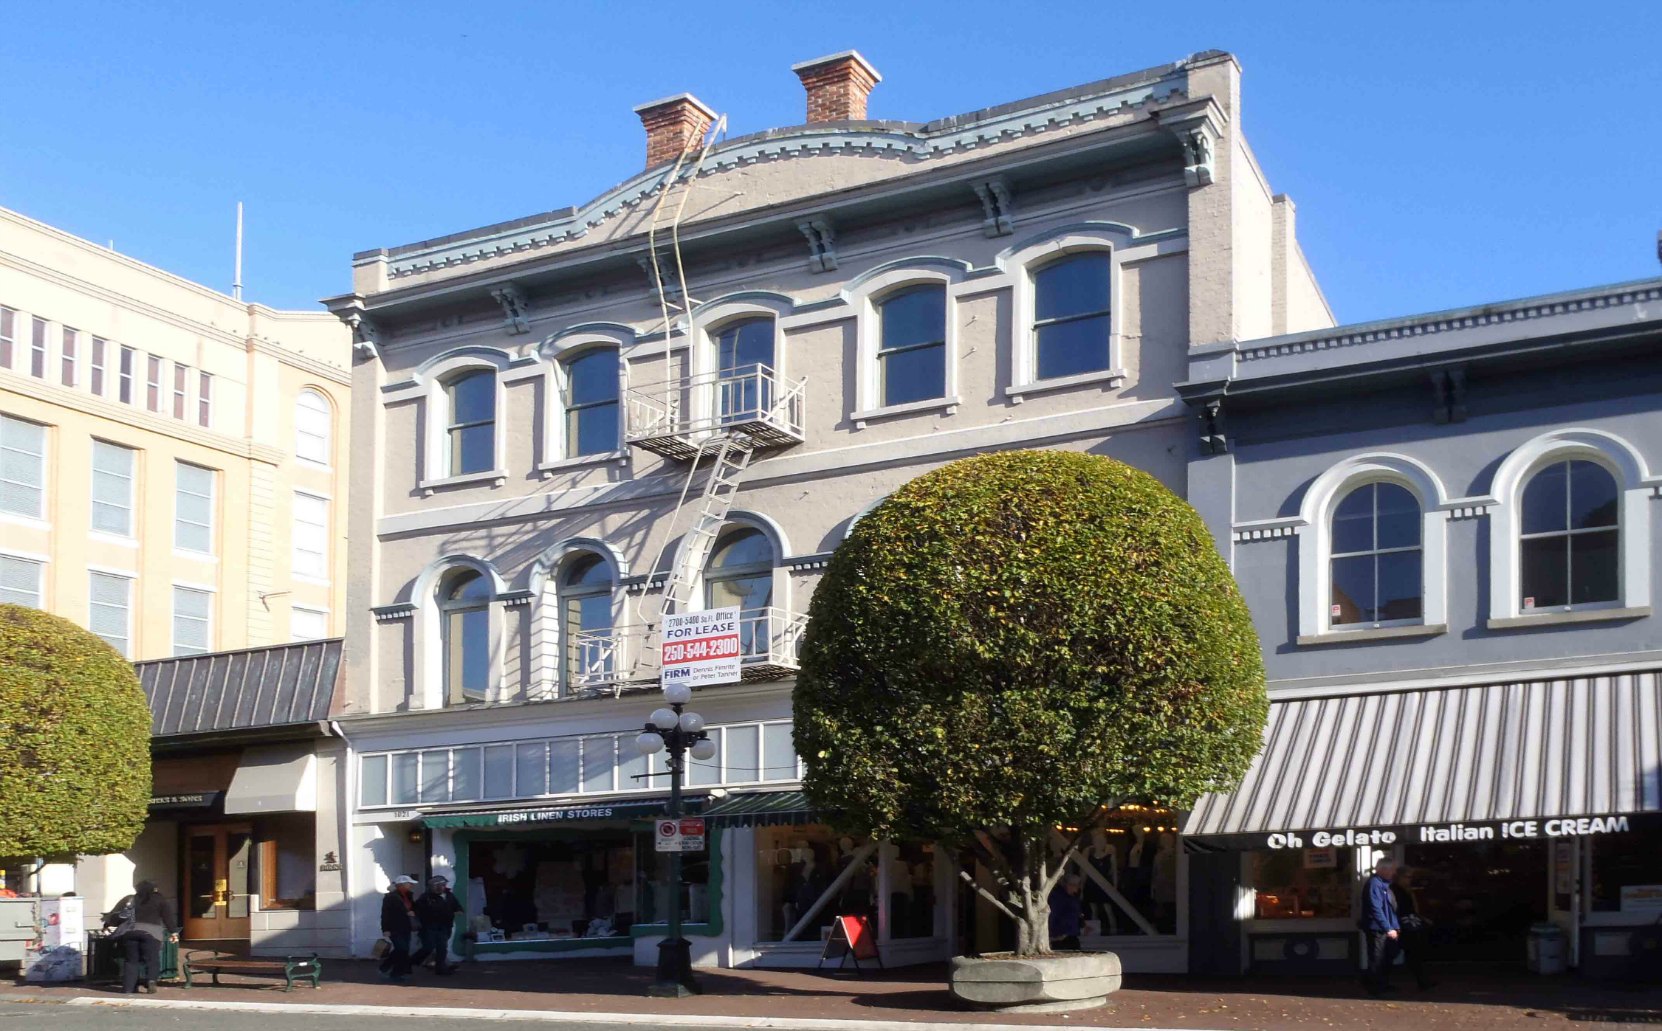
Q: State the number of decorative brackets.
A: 8